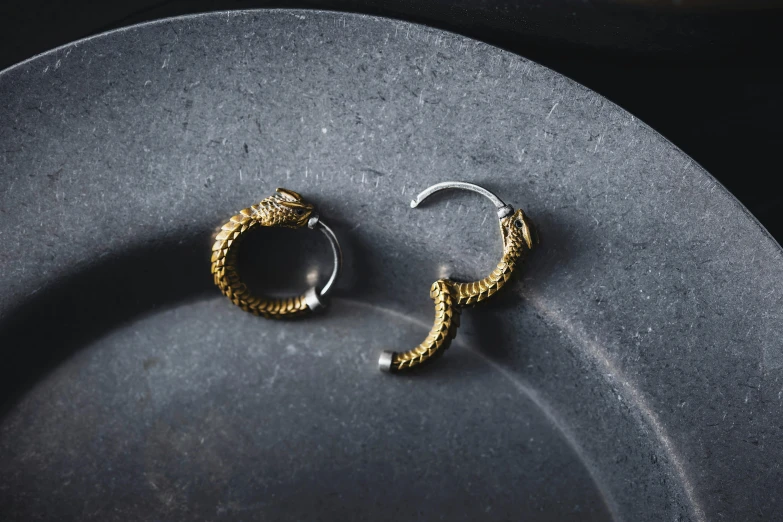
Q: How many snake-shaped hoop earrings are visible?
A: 2